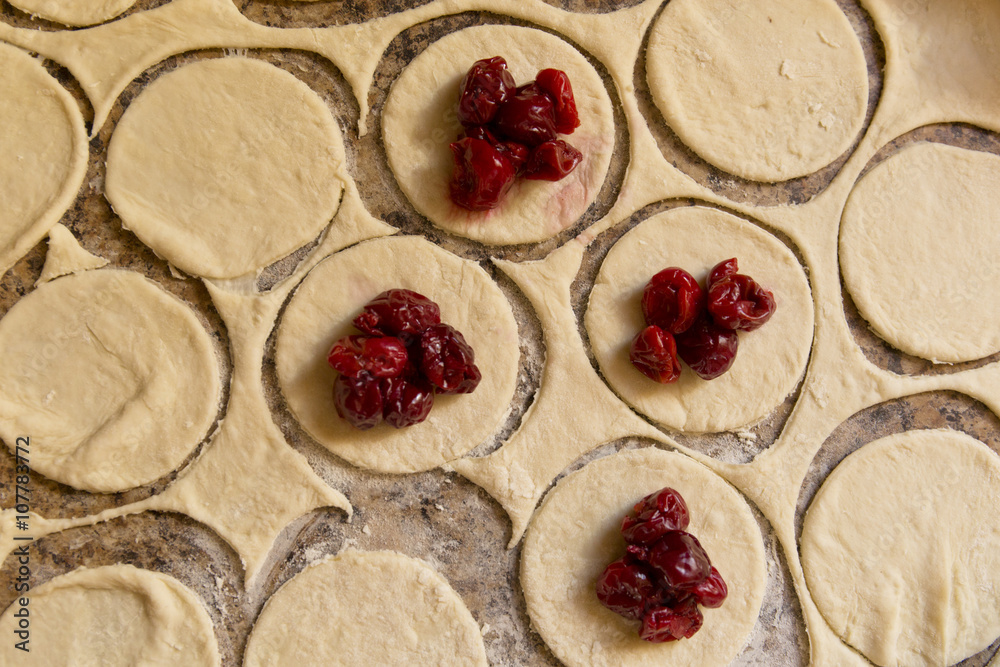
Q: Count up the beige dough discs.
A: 13